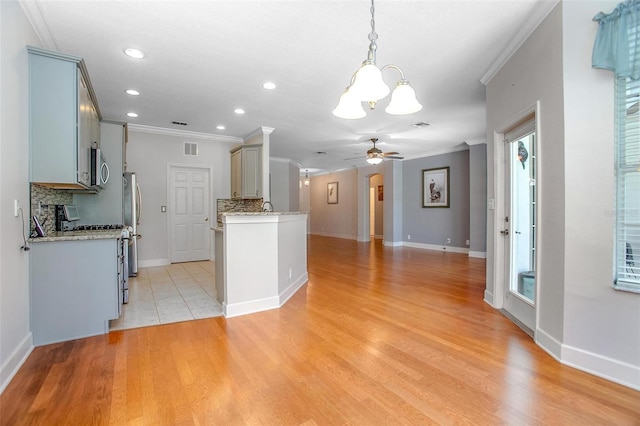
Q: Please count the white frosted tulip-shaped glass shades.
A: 3